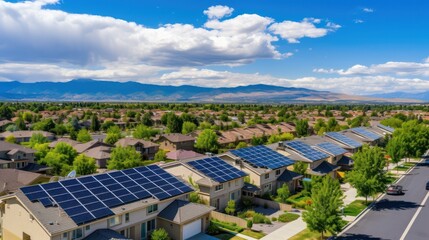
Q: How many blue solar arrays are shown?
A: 8